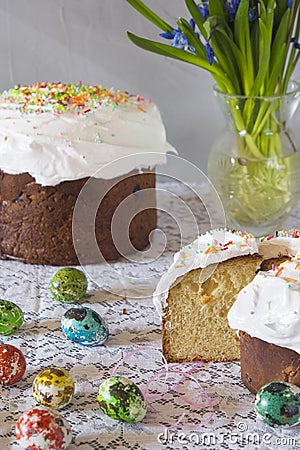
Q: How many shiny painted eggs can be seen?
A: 8